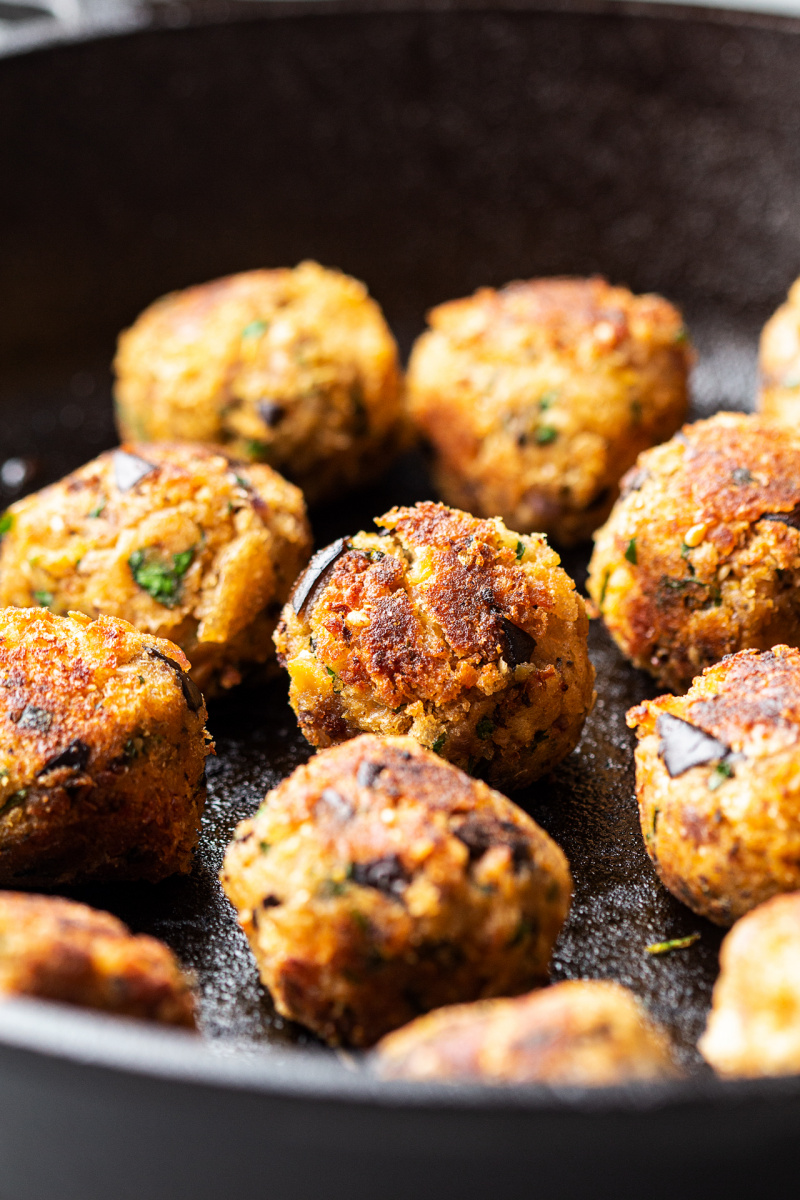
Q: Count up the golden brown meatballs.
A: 12